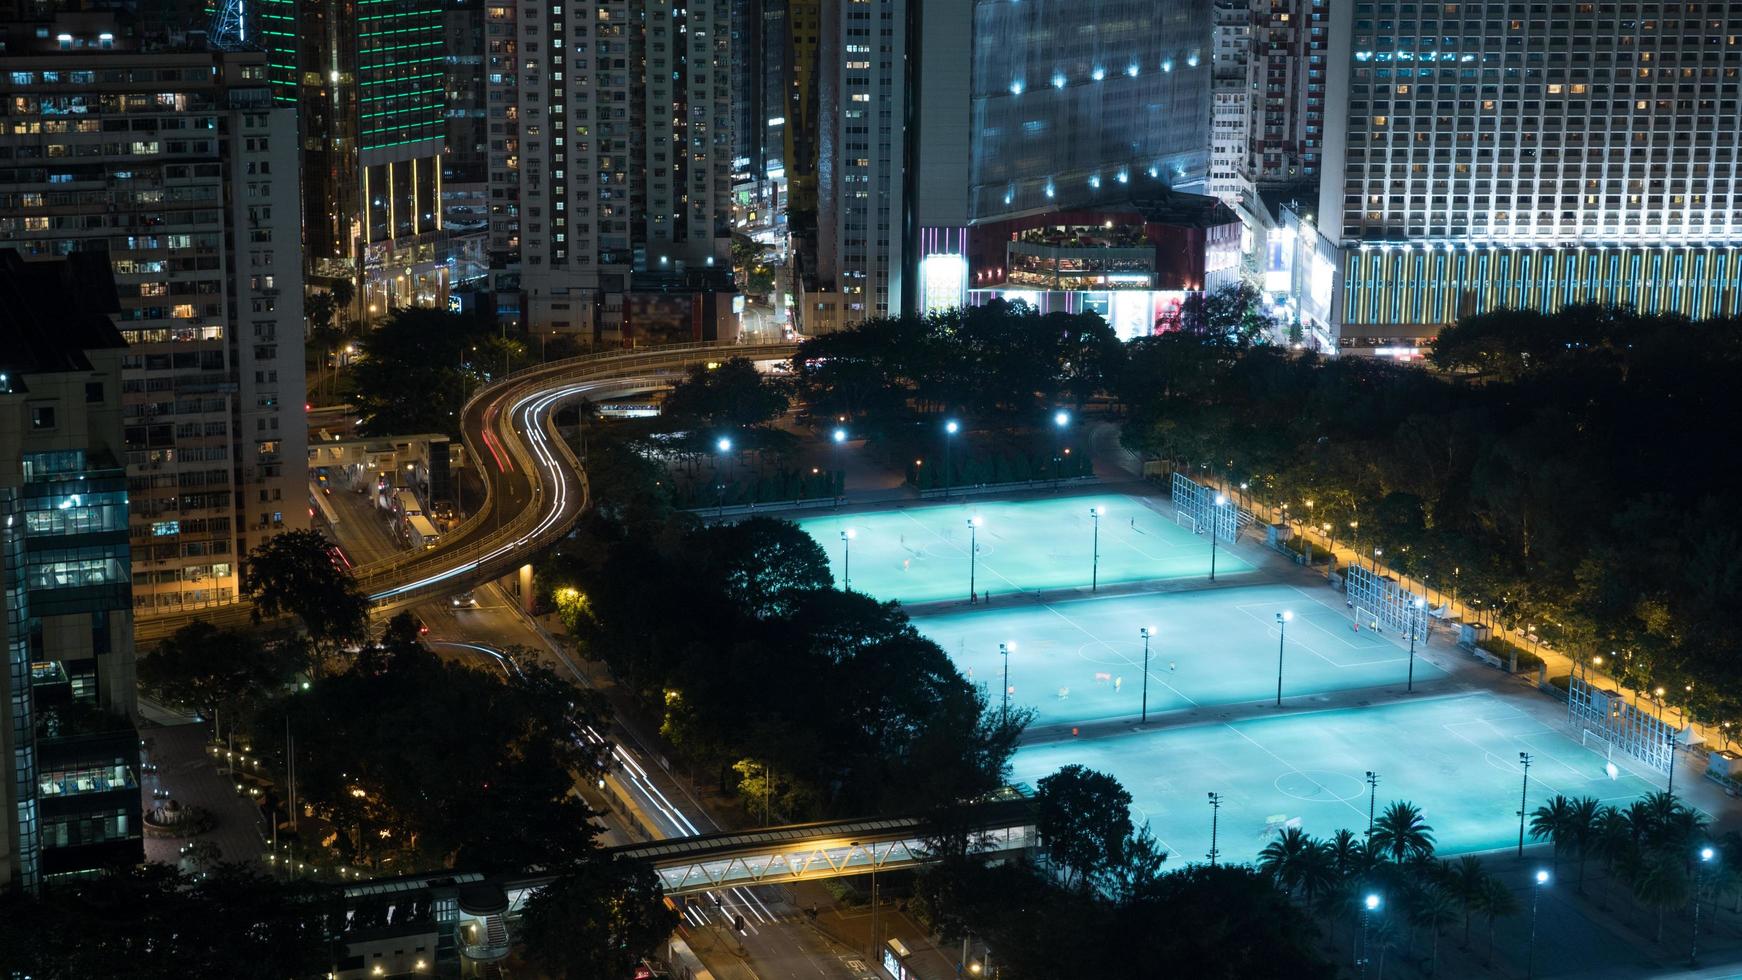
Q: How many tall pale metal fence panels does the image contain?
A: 3